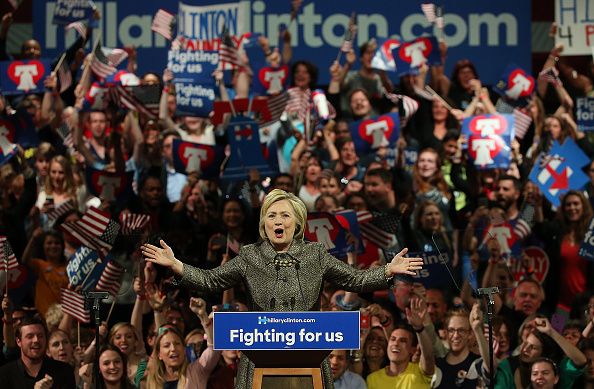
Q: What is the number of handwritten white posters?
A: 2